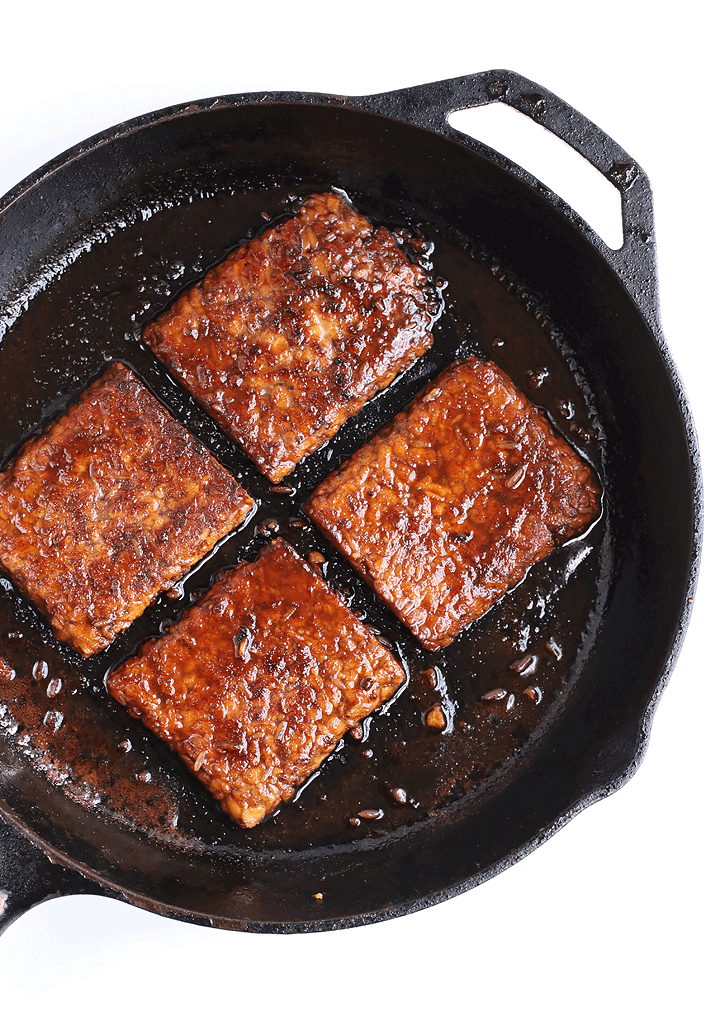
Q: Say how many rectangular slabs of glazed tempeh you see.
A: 4